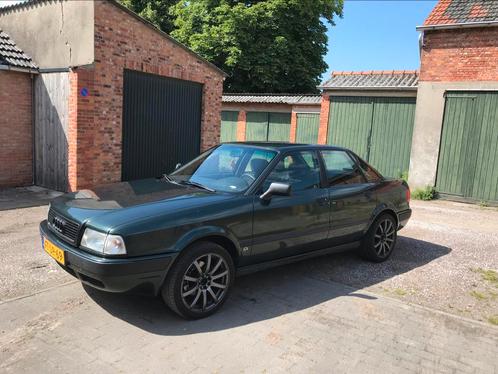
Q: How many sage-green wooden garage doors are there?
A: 5